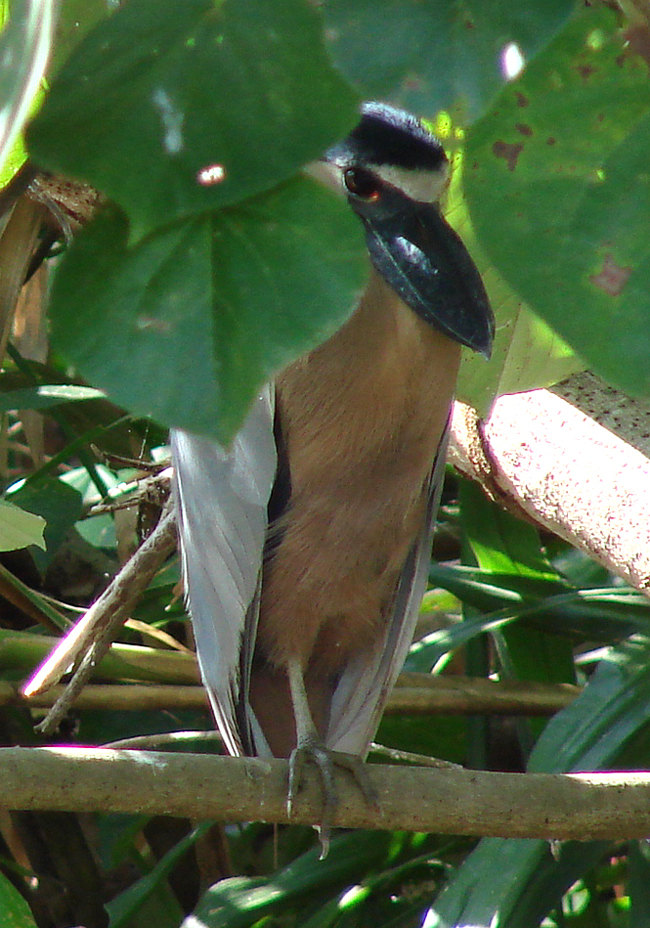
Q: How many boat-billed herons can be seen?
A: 1